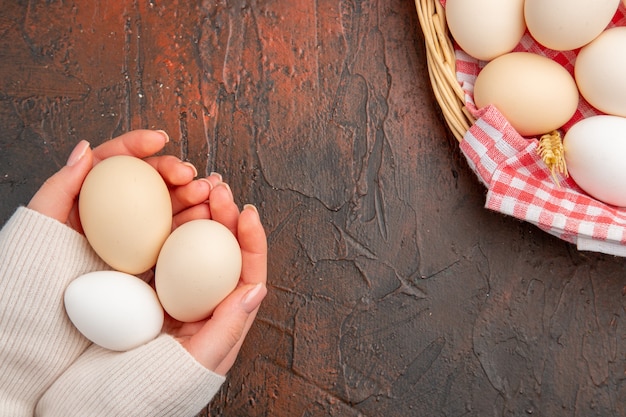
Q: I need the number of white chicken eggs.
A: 2